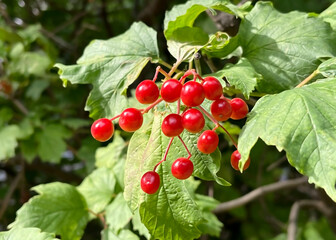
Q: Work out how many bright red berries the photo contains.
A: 14